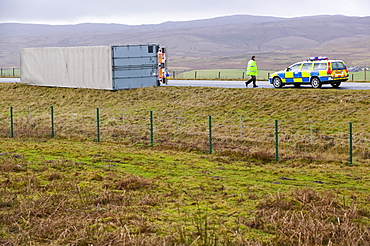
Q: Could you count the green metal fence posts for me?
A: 7